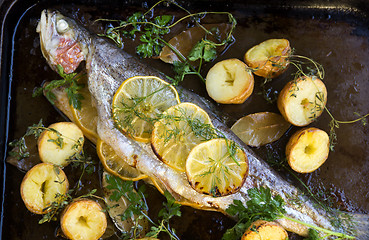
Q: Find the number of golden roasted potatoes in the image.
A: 8